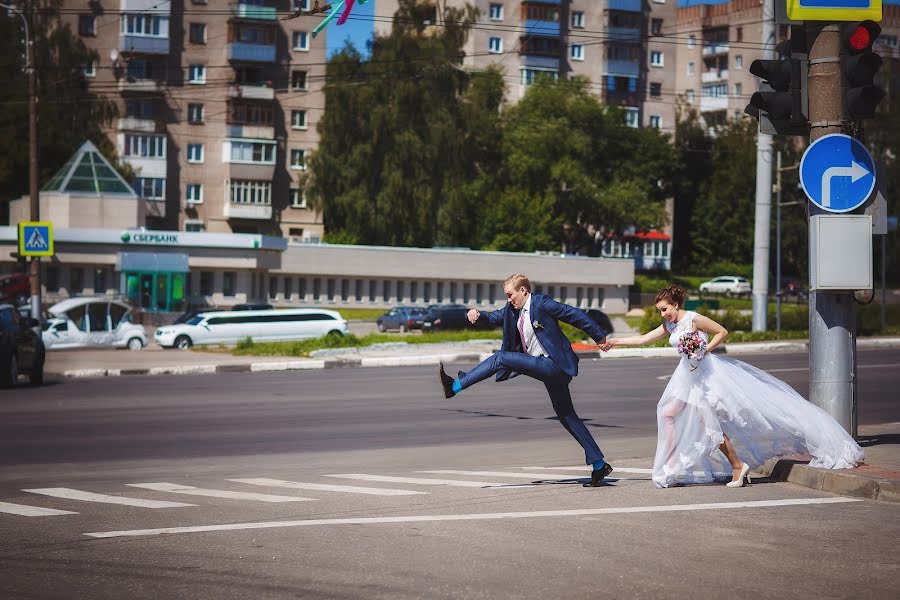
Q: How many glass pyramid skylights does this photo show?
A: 1